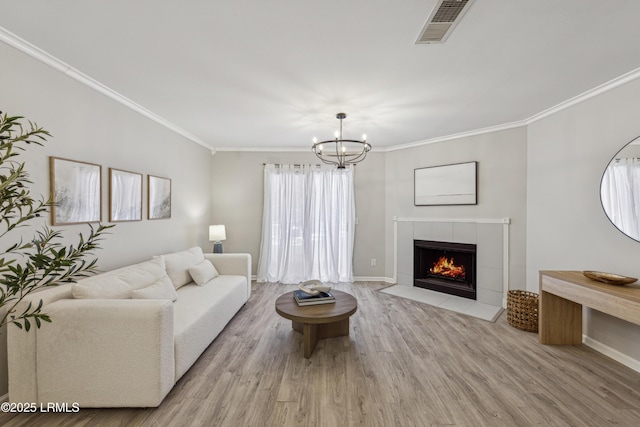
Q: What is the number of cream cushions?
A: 4